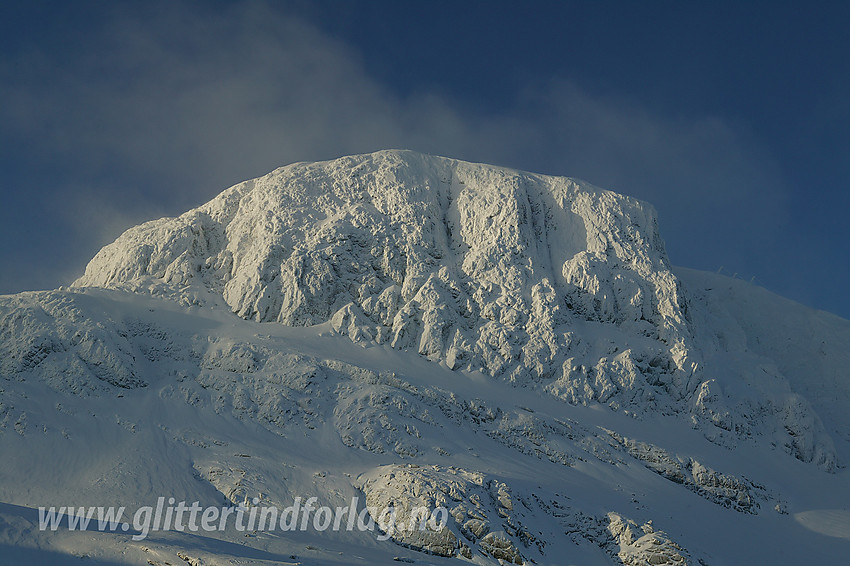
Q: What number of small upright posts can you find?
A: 3